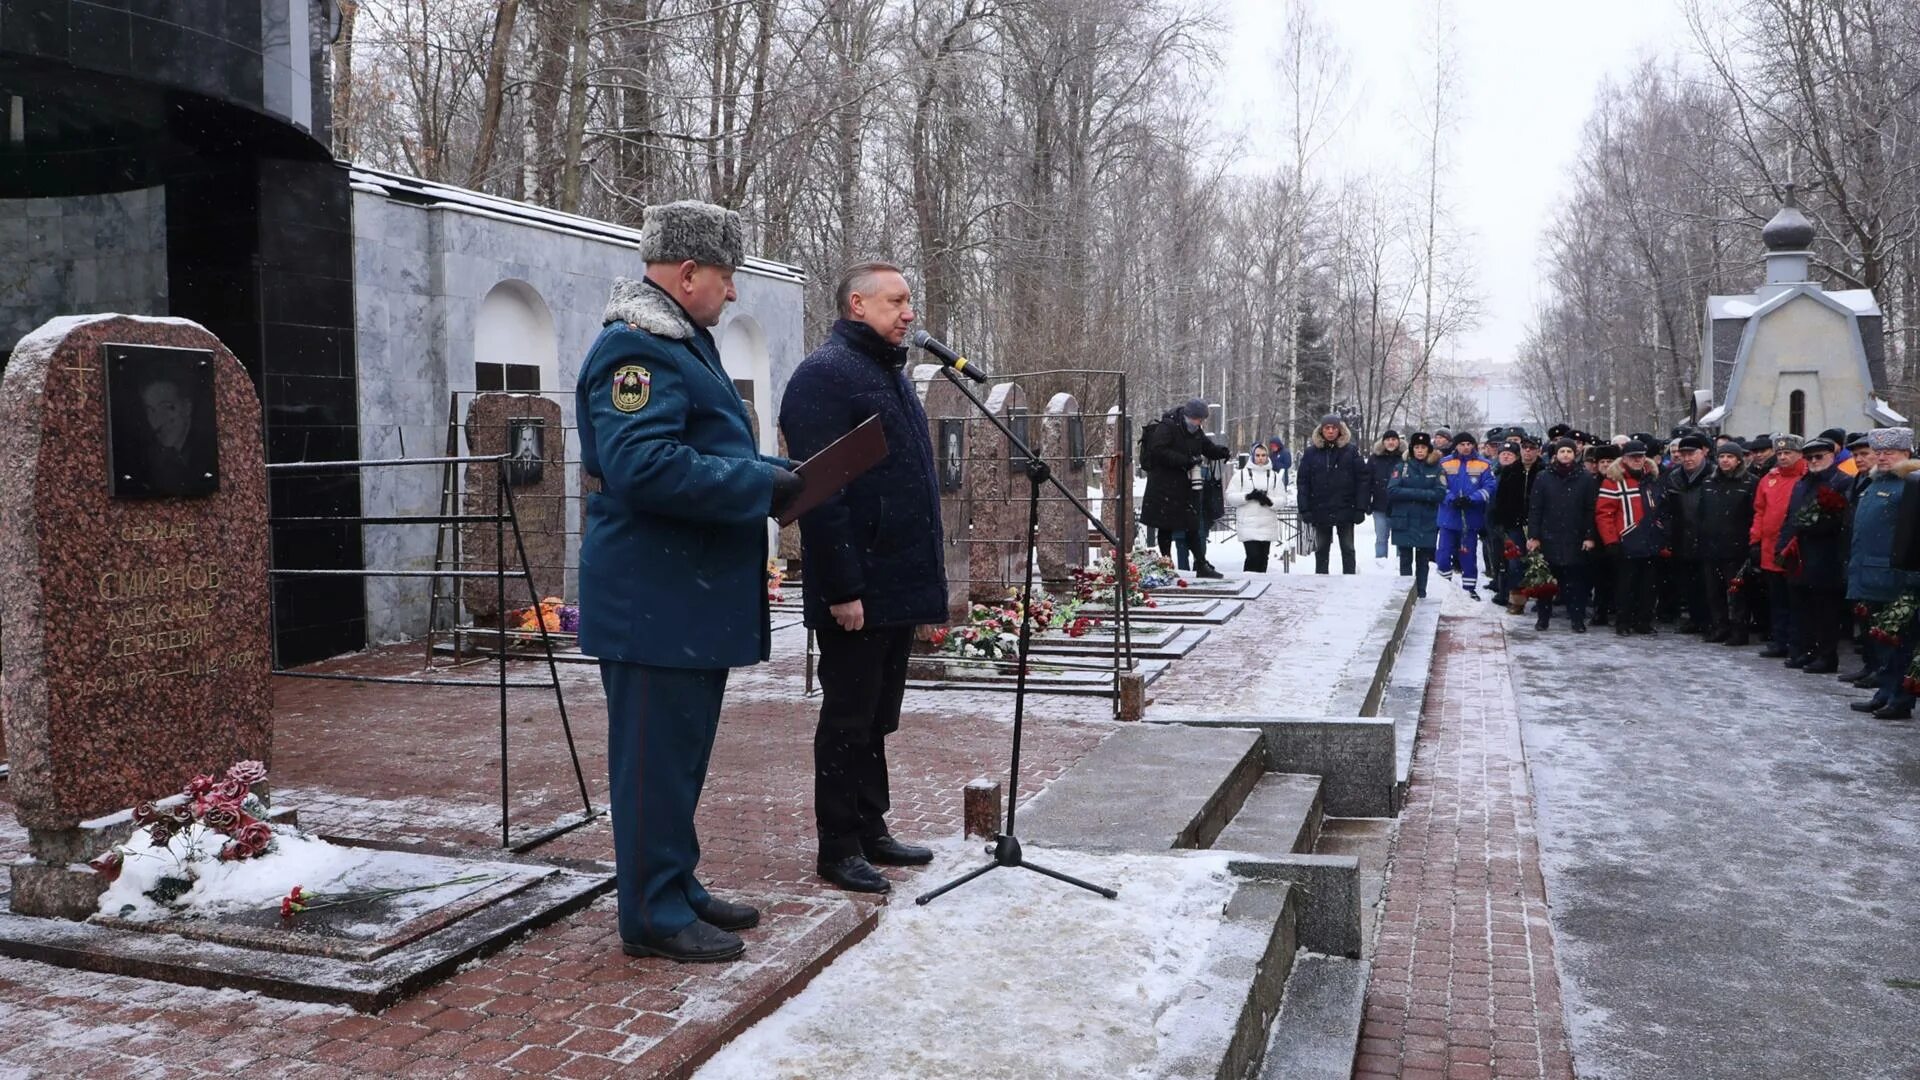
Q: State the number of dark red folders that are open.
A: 1